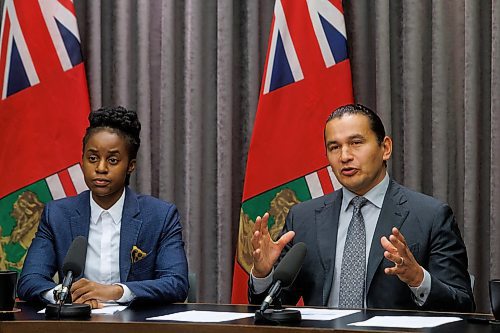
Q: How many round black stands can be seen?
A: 2